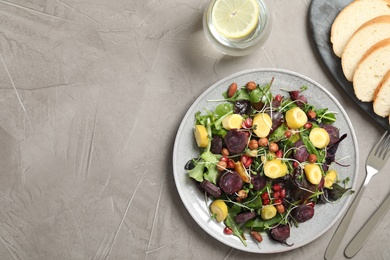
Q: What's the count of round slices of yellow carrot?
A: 10